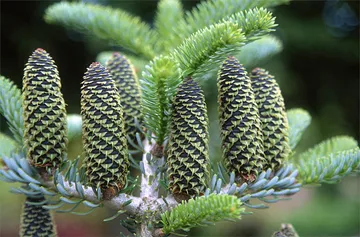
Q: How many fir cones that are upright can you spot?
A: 6